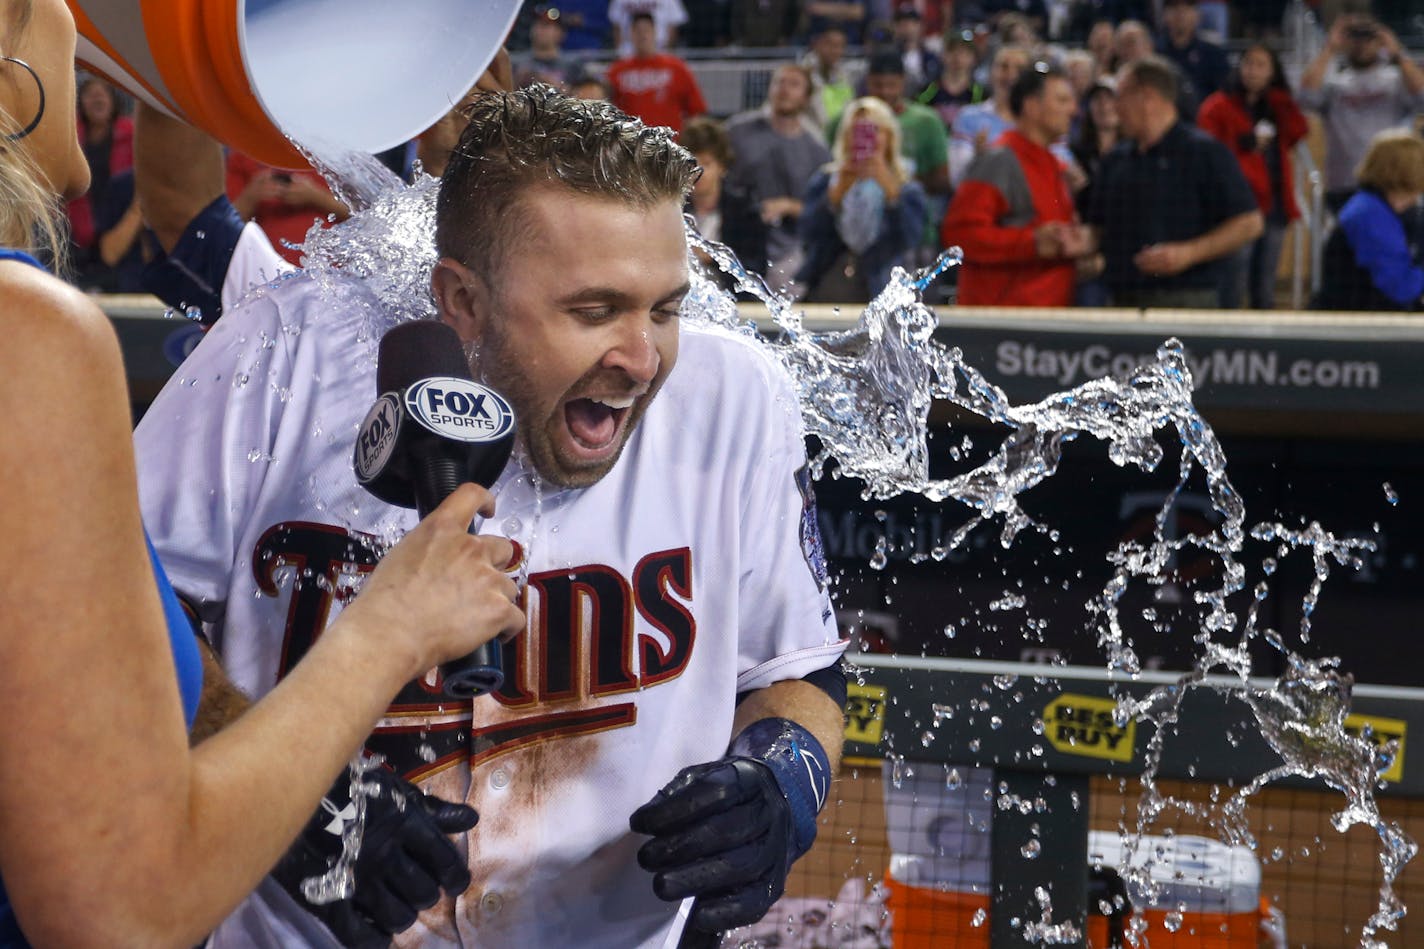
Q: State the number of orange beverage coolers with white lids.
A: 2